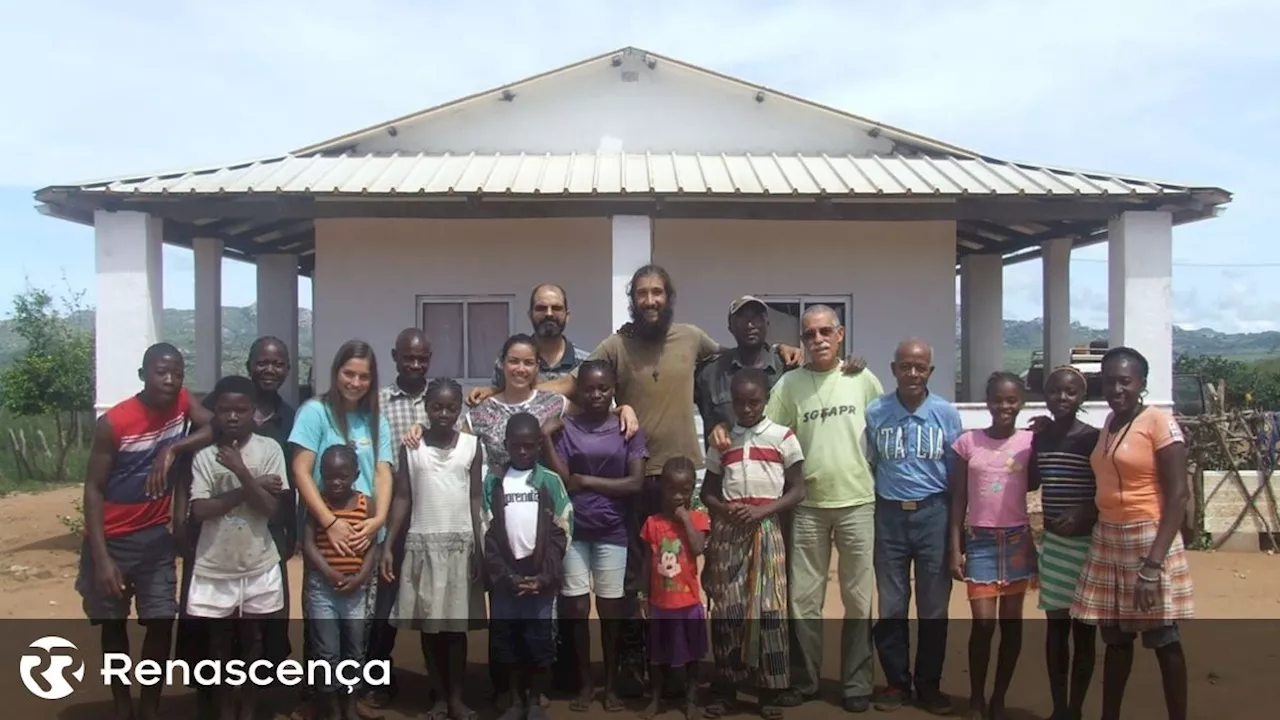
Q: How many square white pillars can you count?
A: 7